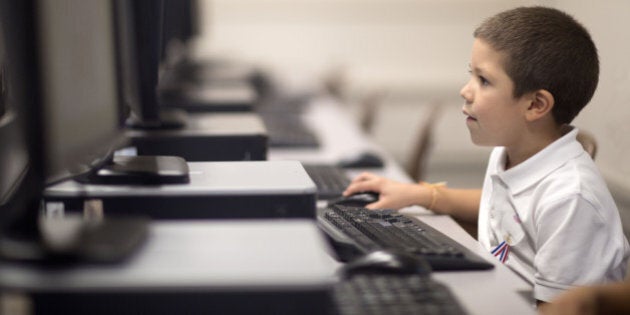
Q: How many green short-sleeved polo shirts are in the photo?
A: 0